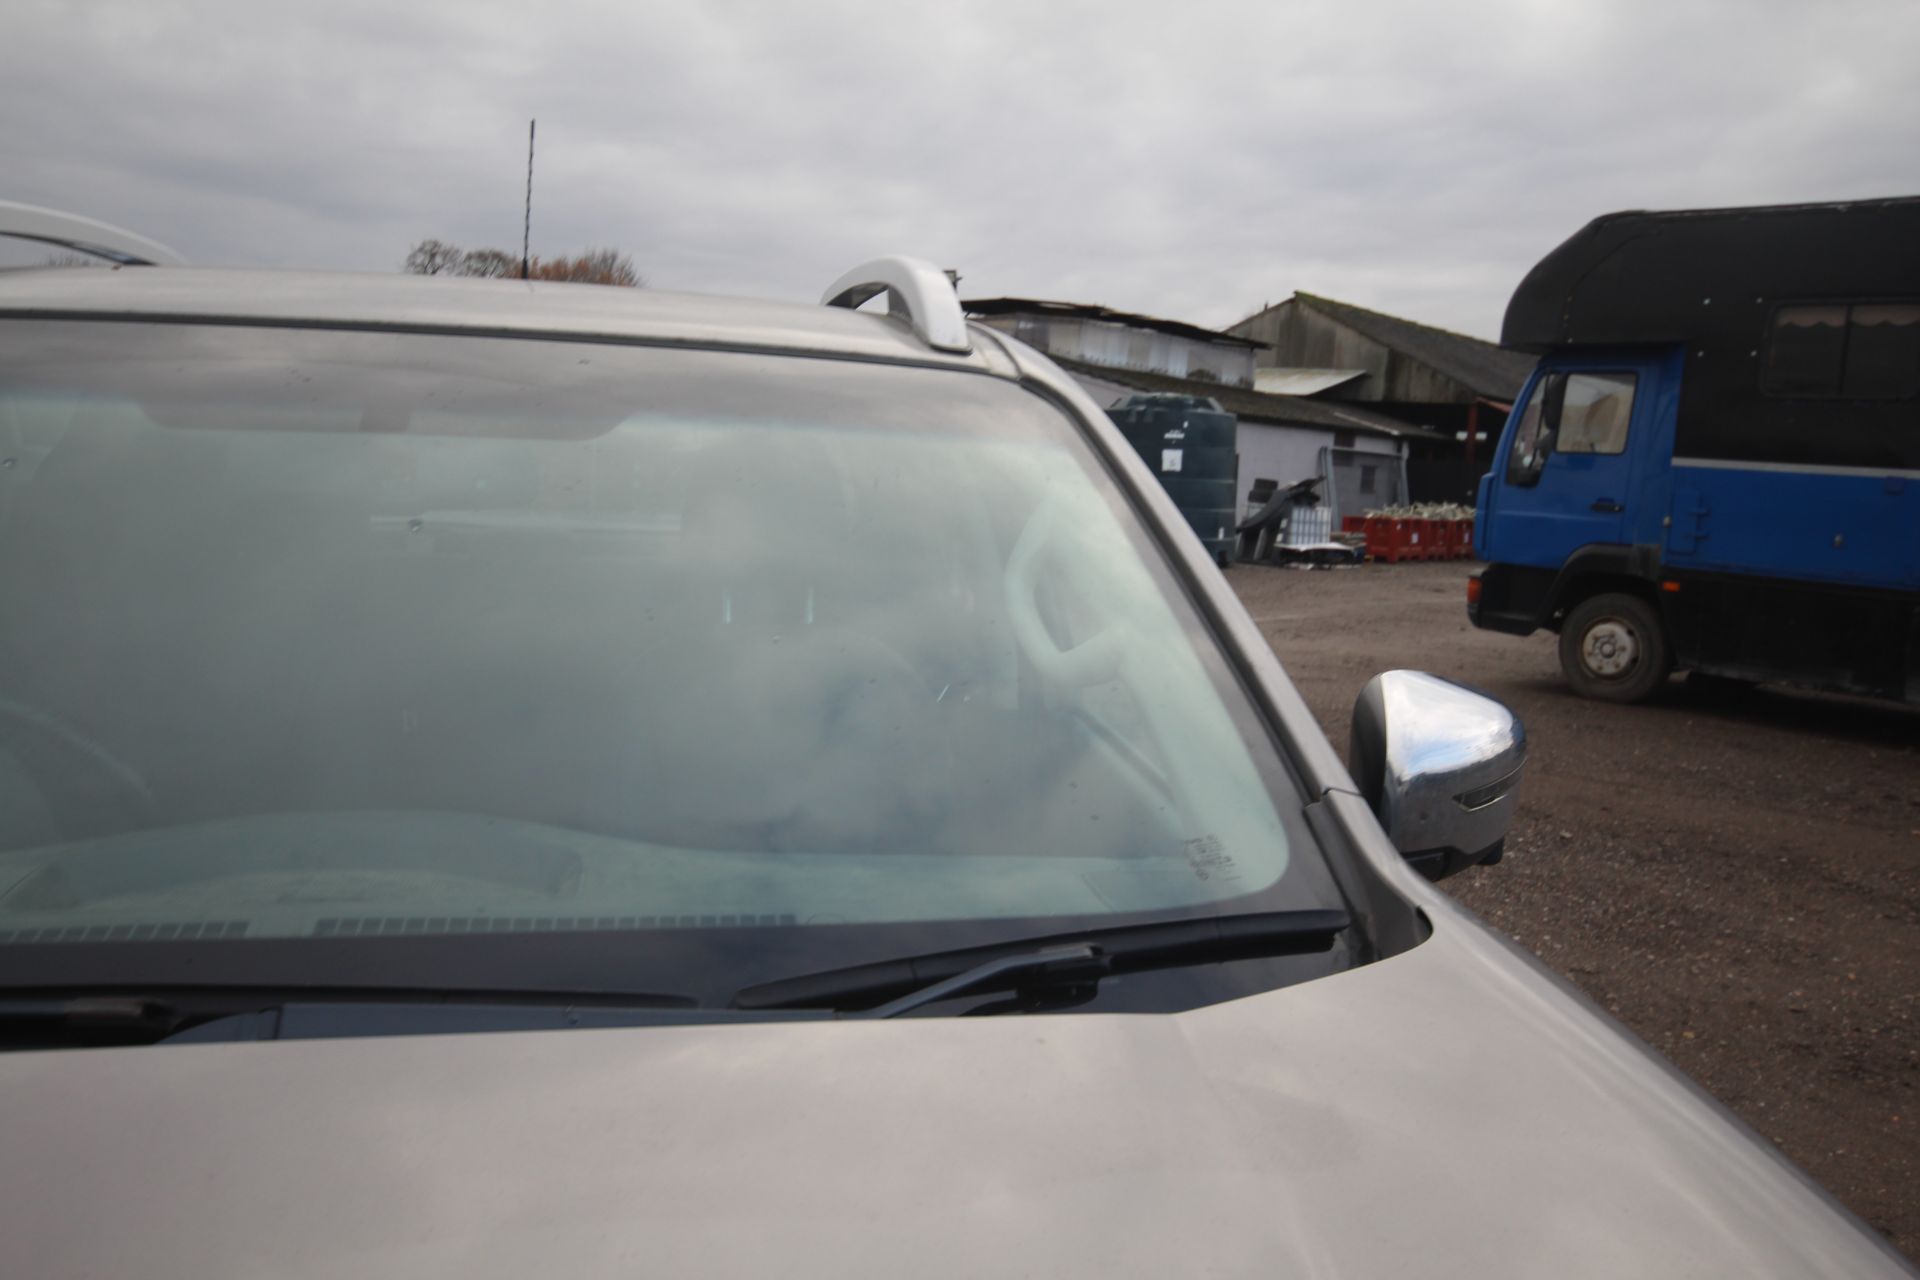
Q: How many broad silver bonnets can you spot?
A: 1